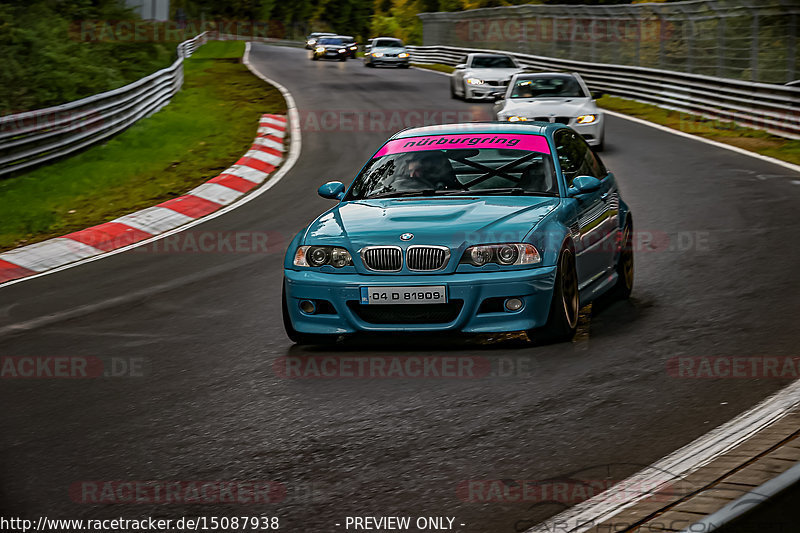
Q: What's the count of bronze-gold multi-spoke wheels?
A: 2